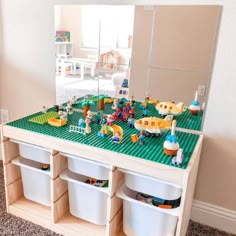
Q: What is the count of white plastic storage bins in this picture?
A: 6